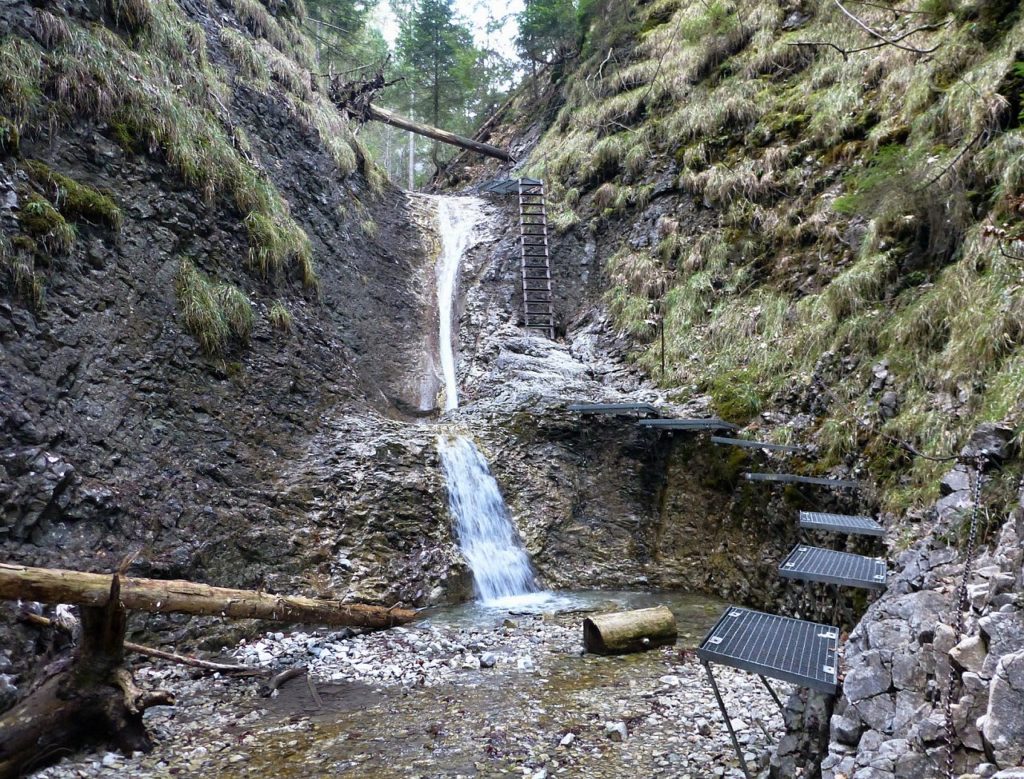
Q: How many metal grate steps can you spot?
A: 7